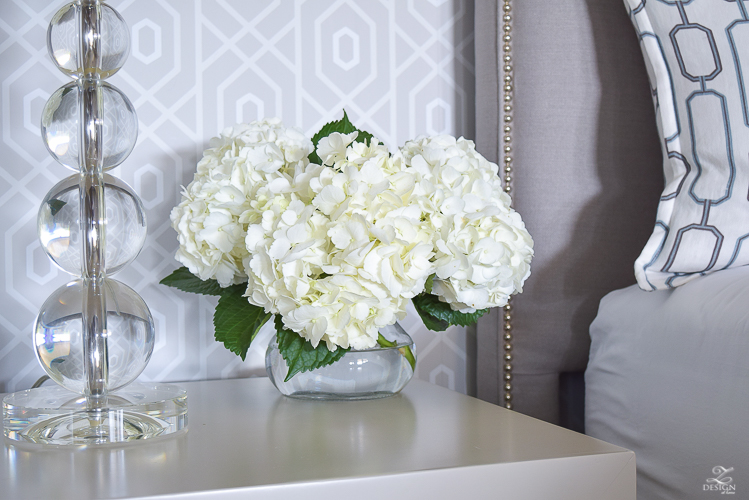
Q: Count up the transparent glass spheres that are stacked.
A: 4